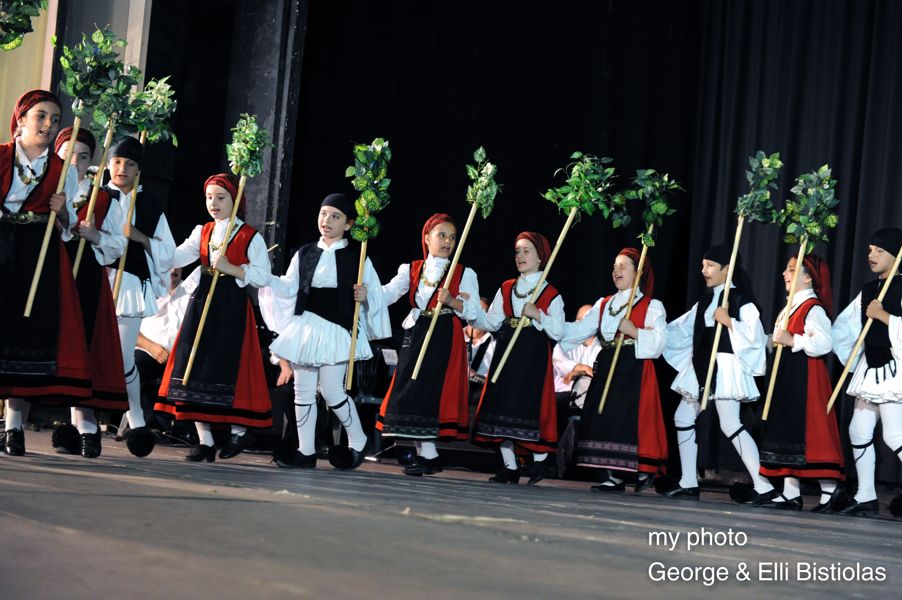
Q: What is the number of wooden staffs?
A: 11